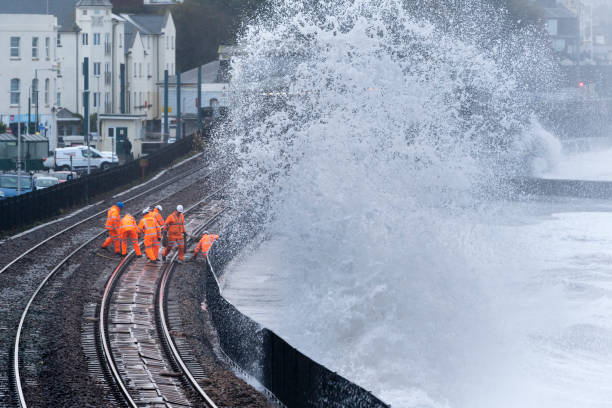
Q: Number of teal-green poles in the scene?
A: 5